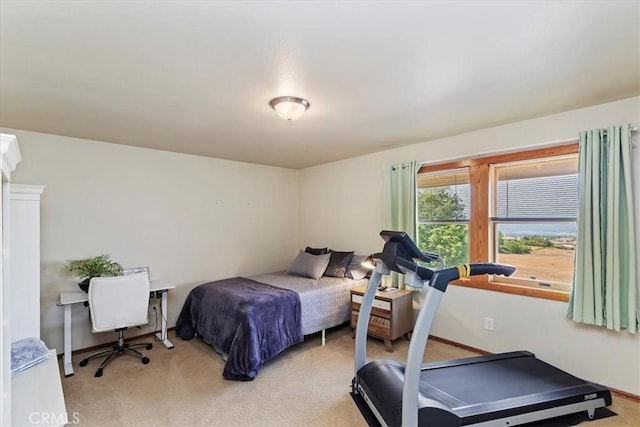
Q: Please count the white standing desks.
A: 1